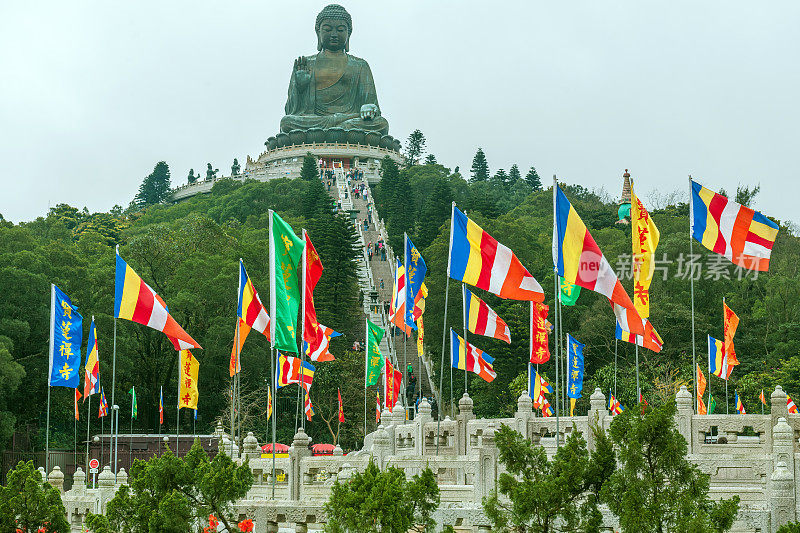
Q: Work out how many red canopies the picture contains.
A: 2